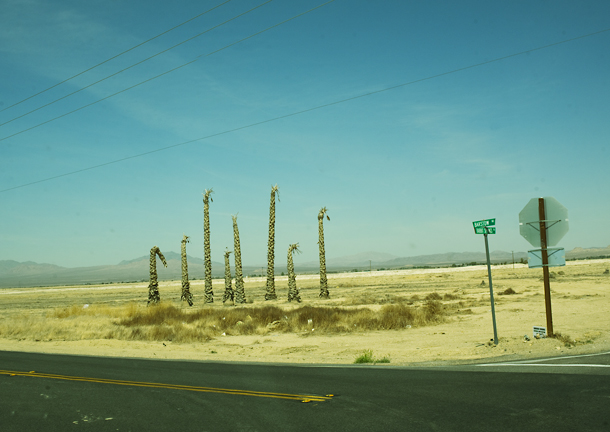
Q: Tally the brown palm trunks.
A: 8